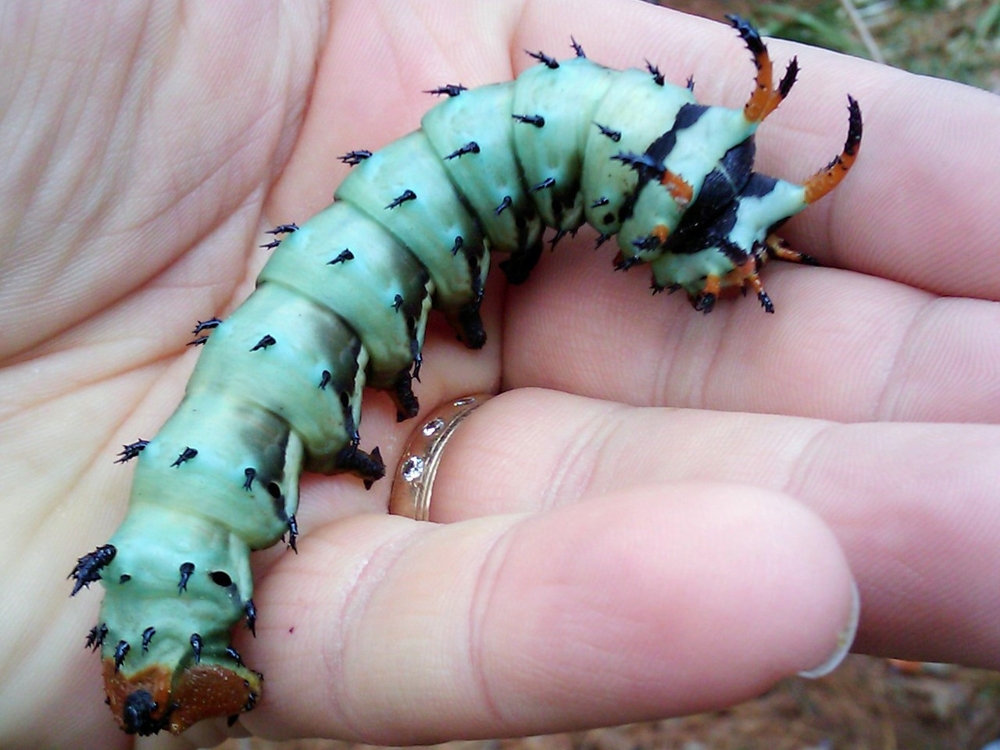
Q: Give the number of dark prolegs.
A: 4